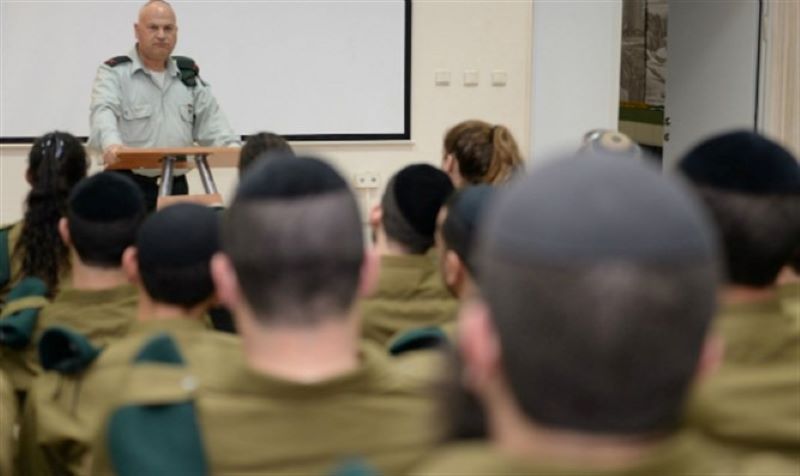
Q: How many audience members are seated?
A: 11